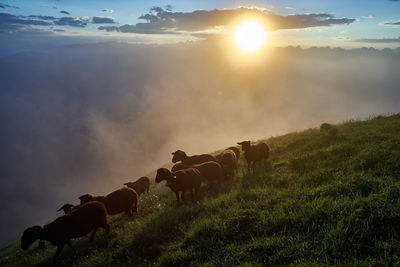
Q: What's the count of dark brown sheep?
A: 10